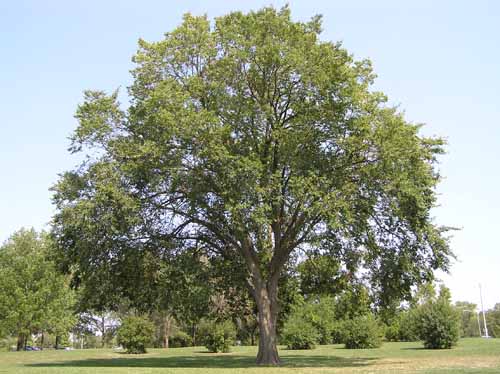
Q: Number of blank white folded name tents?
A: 0